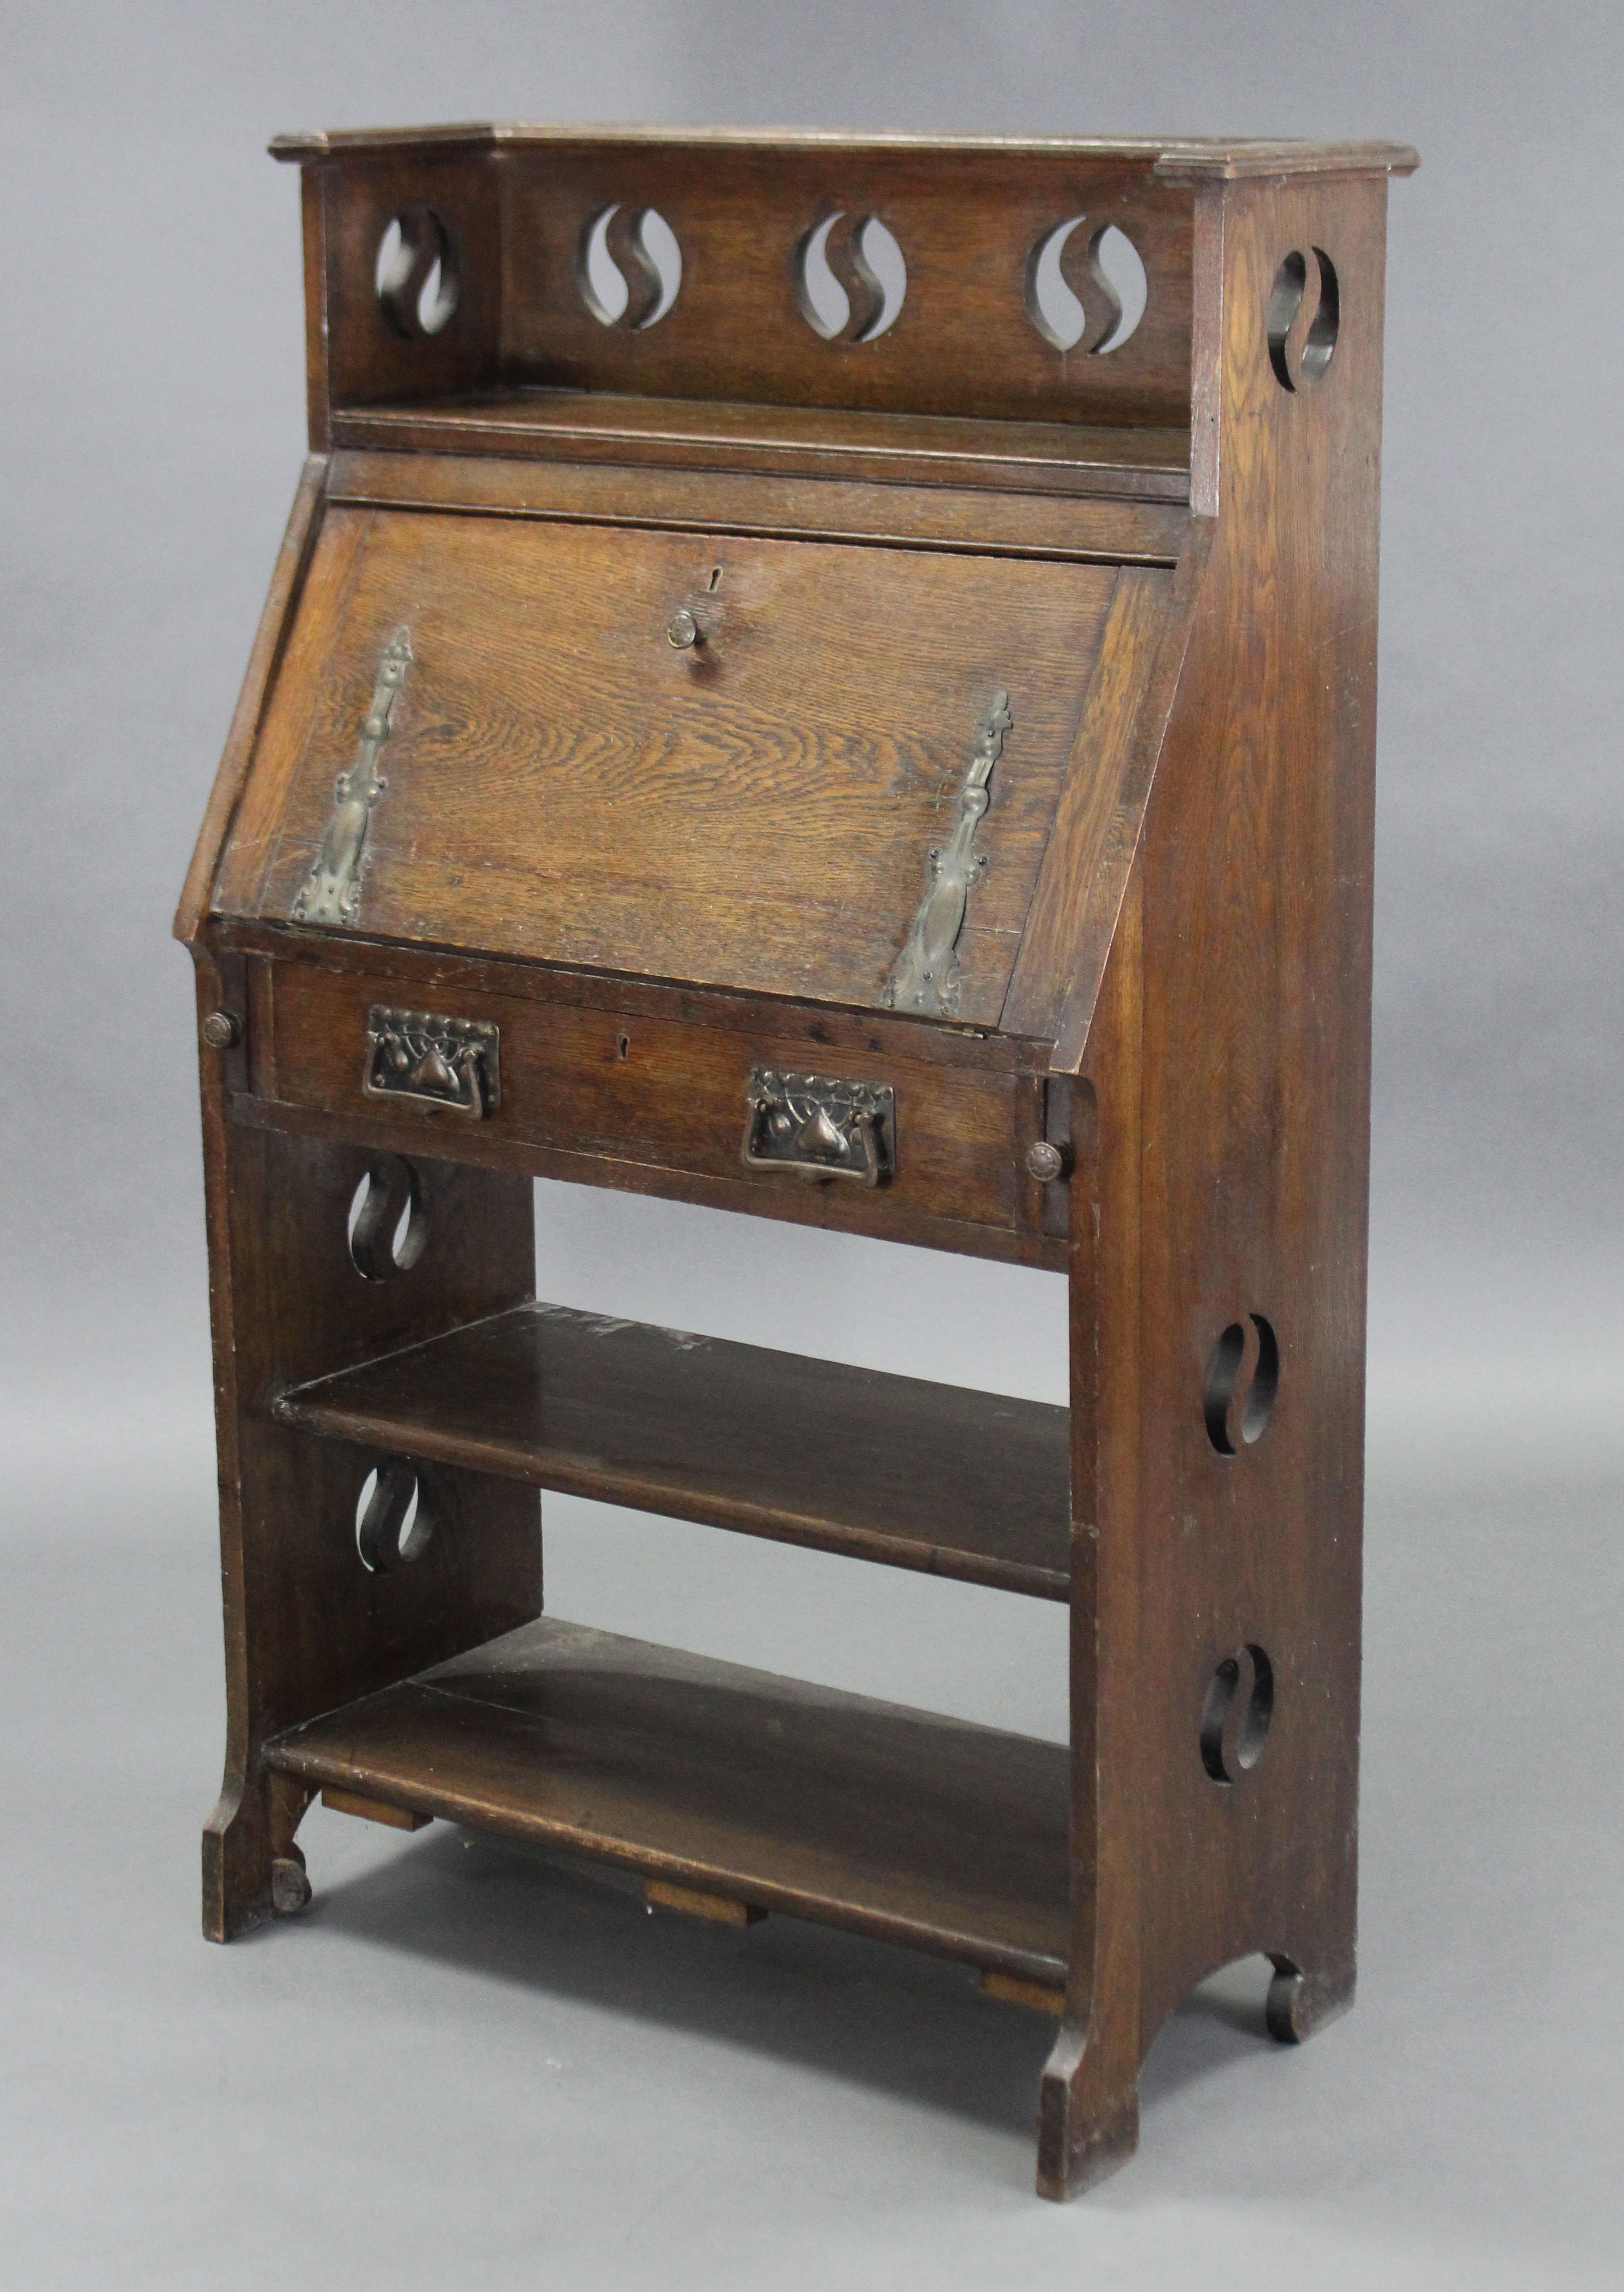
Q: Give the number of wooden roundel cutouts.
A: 9